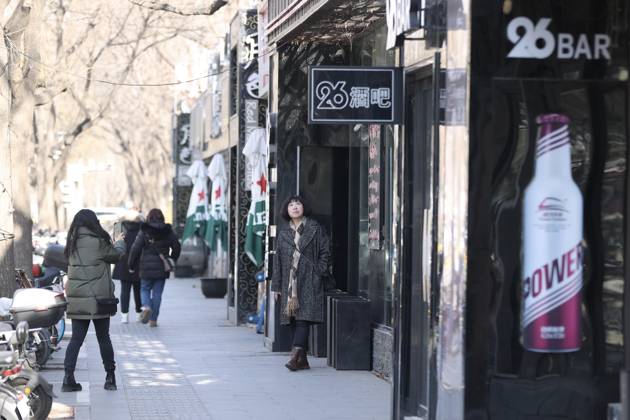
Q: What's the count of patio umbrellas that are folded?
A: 3